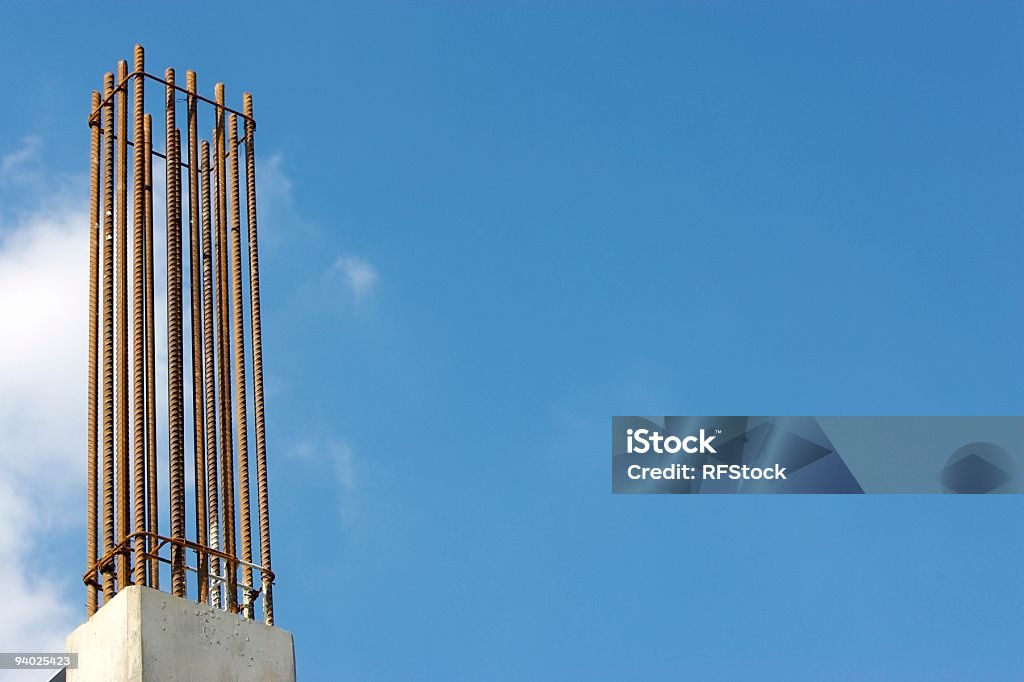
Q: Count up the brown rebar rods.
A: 13